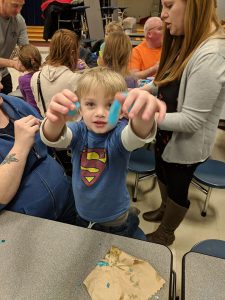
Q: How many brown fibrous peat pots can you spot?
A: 0